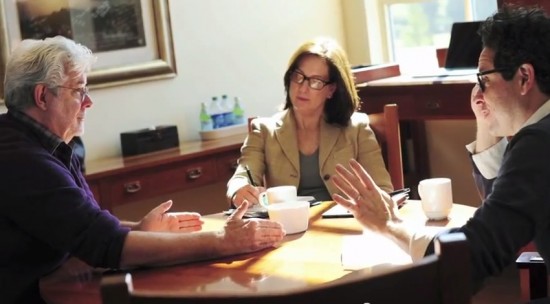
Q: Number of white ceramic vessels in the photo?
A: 3